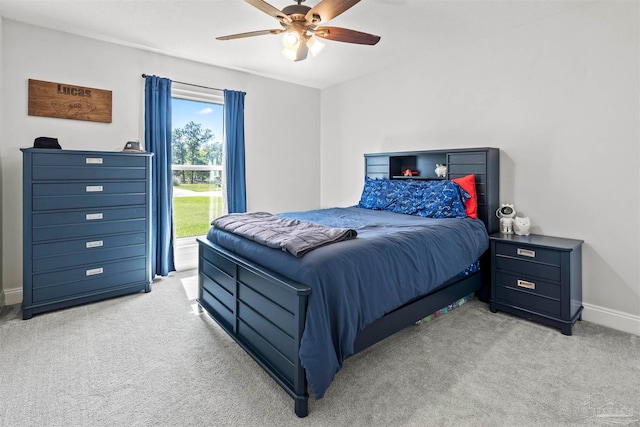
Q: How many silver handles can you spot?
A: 7